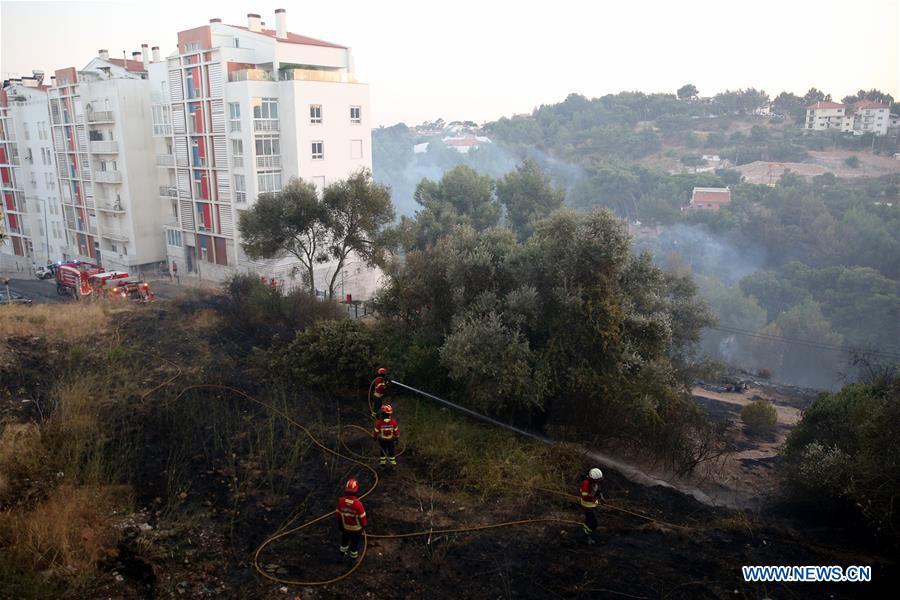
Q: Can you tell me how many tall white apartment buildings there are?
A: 3